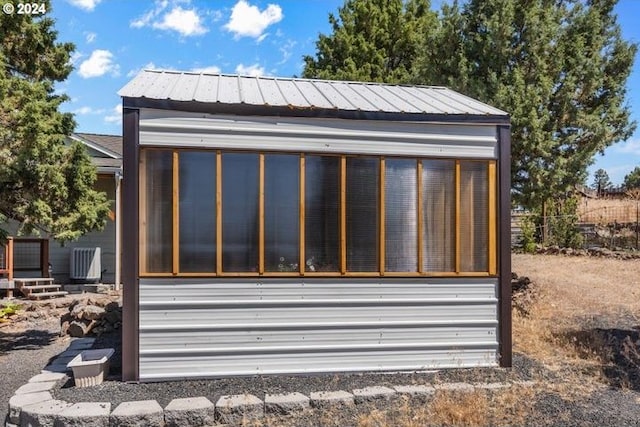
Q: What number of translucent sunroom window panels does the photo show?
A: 9